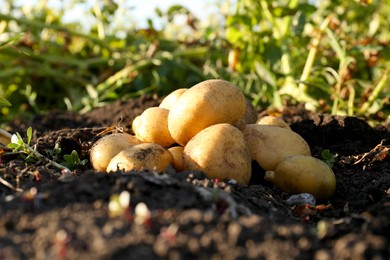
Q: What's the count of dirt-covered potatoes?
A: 11